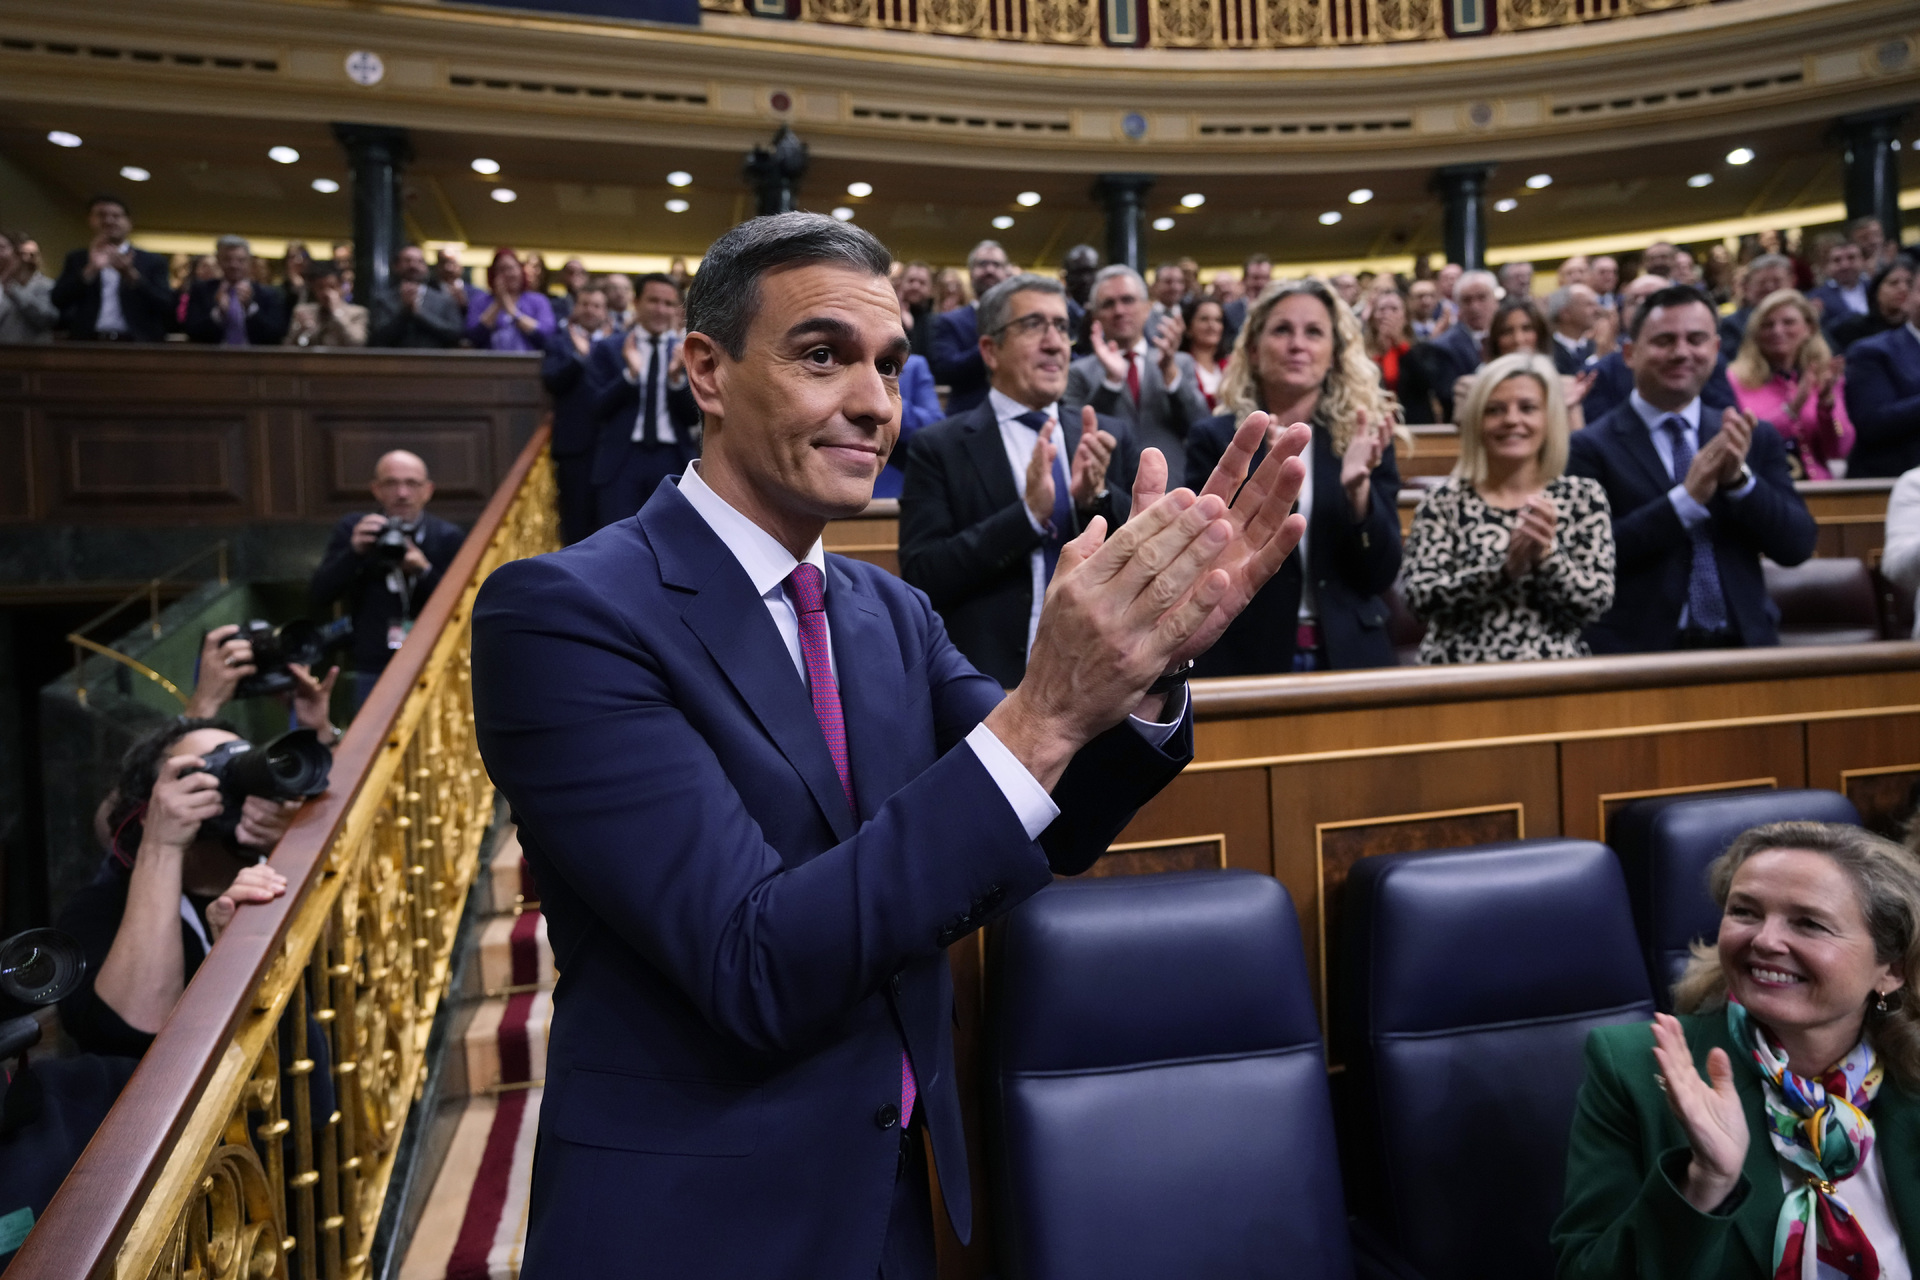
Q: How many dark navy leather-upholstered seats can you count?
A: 3